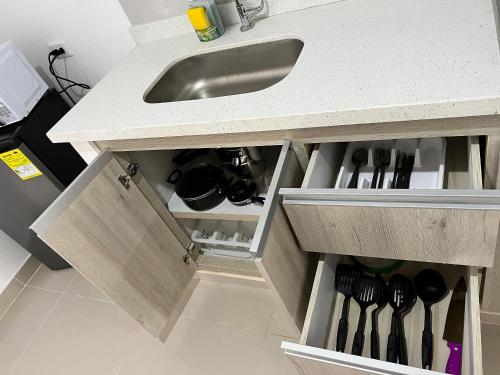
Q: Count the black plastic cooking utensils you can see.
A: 6